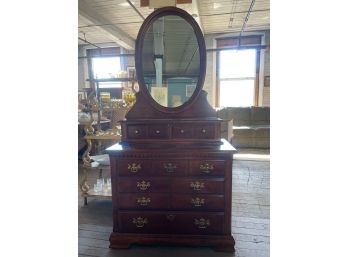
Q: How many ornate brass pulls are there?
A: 9